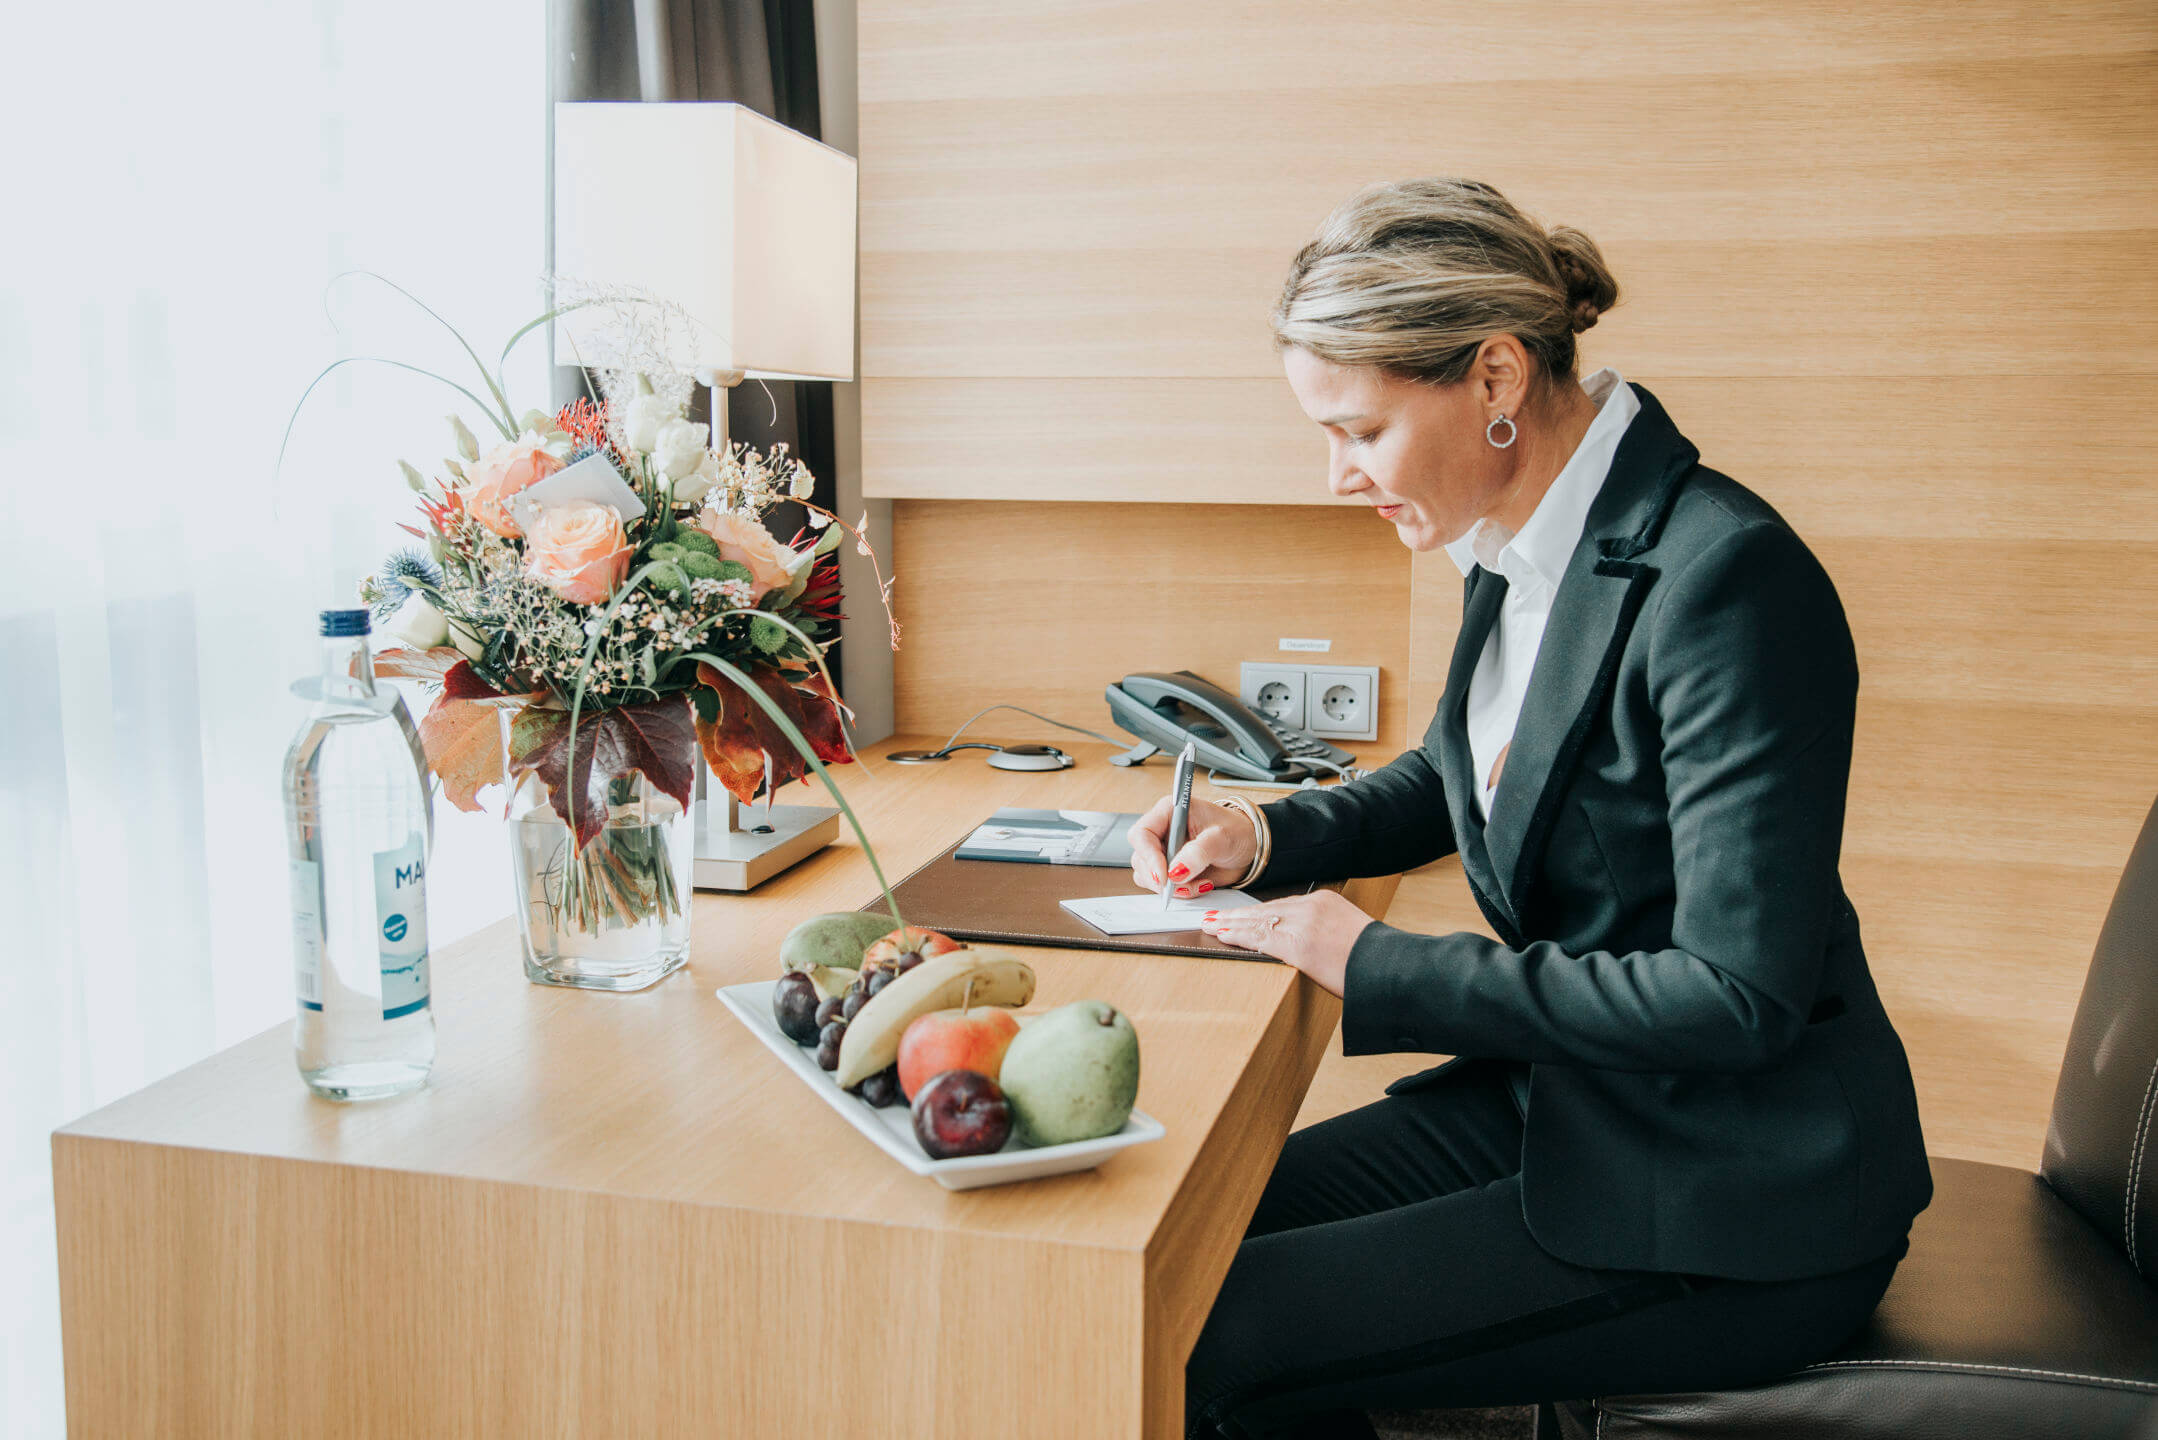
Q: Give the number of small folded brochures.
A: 1